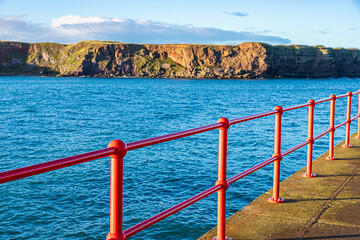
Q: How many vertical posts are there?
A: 7